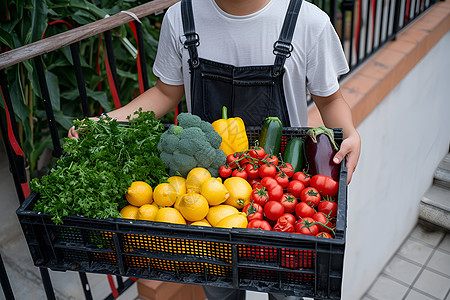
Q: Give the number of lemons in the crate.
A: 13